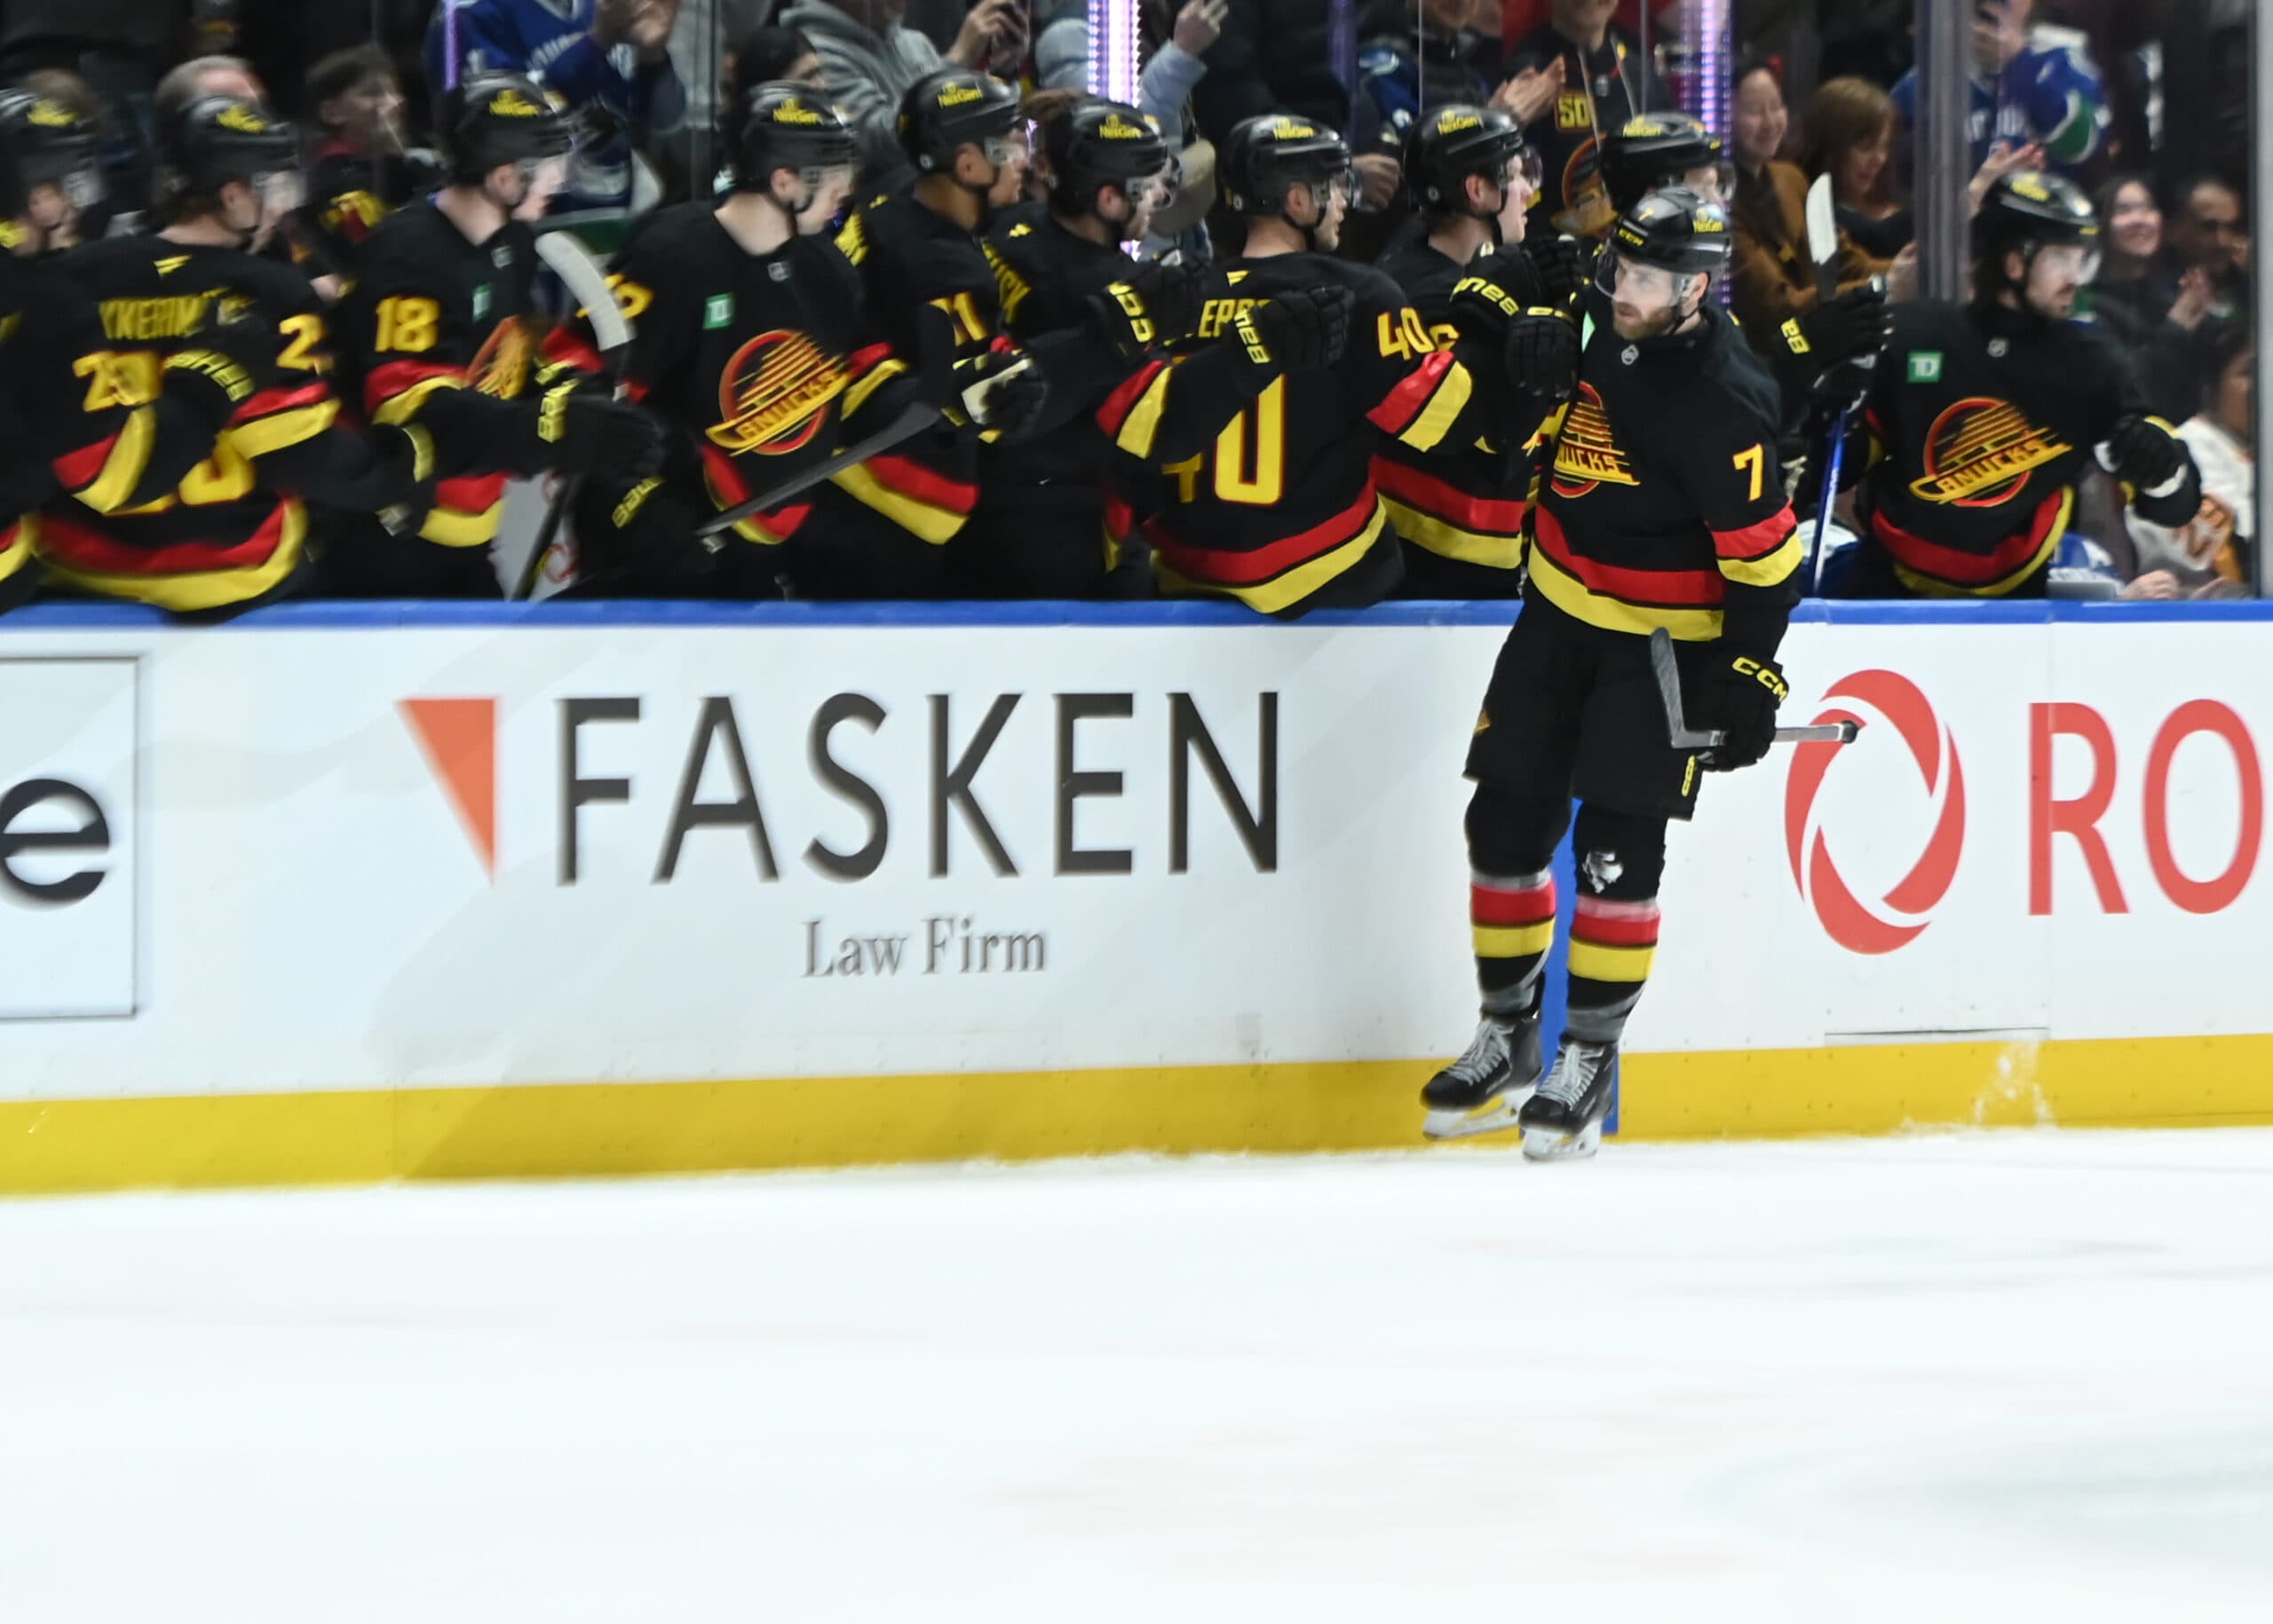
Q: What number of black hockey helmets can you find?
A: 11